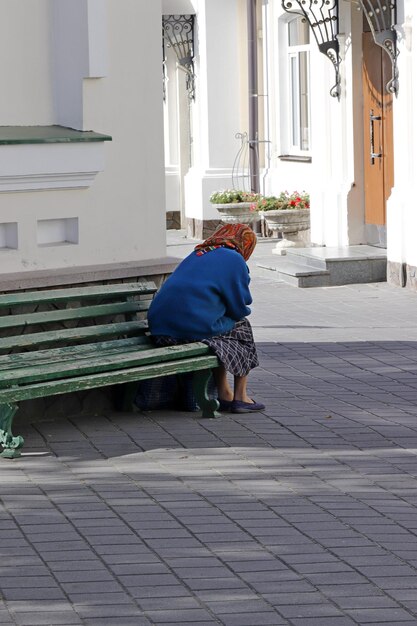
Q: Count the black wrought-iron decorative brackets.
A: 3